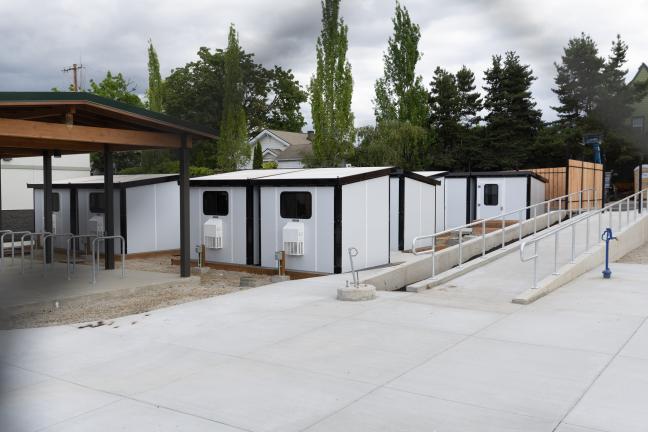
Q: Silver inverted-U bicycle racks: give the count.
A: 6